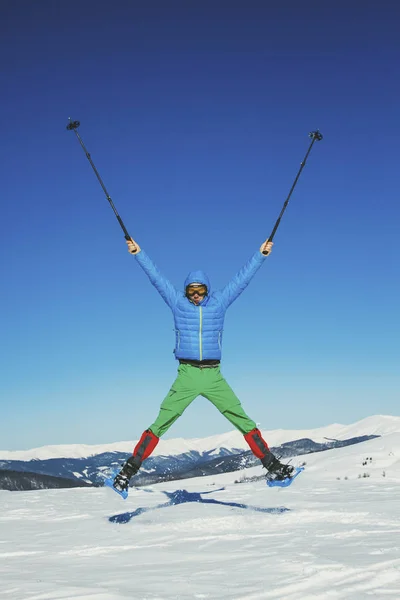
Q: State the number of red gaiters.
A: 2